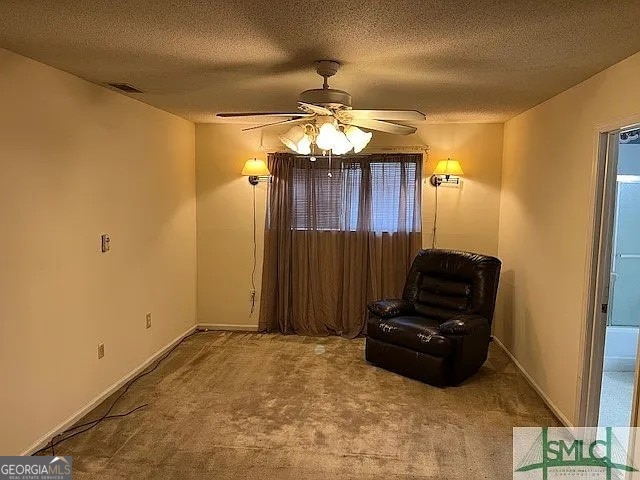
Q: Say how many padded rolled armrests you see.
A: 2